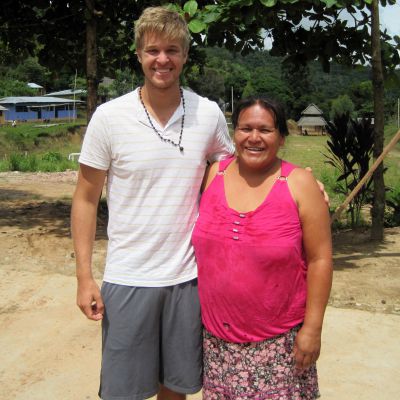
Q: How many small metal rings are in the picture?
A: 2